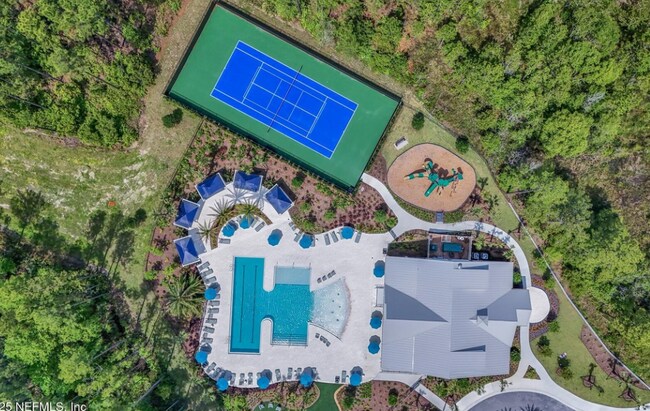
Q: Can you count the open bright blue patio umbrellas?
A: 14